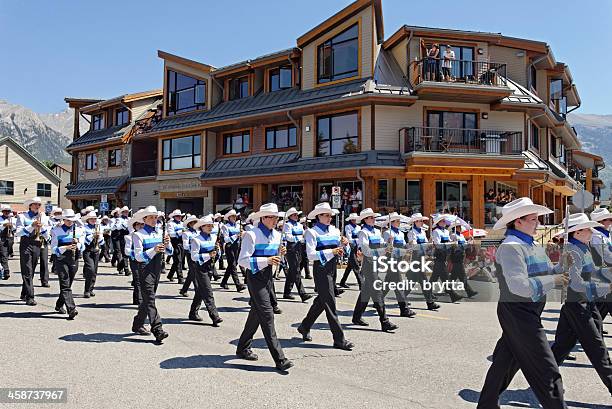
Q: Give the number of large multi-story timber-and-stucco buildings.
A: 1